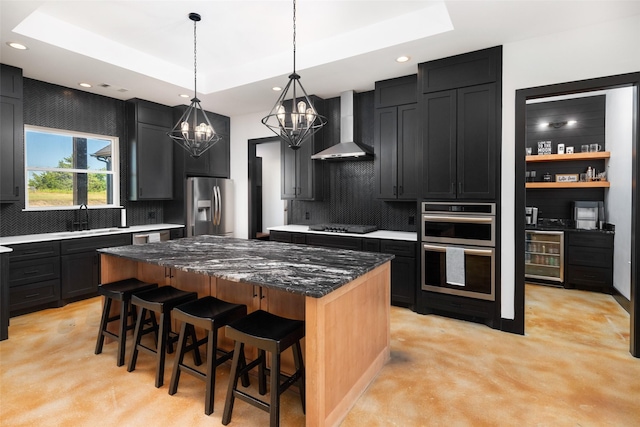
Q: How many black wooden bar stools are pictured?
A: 4